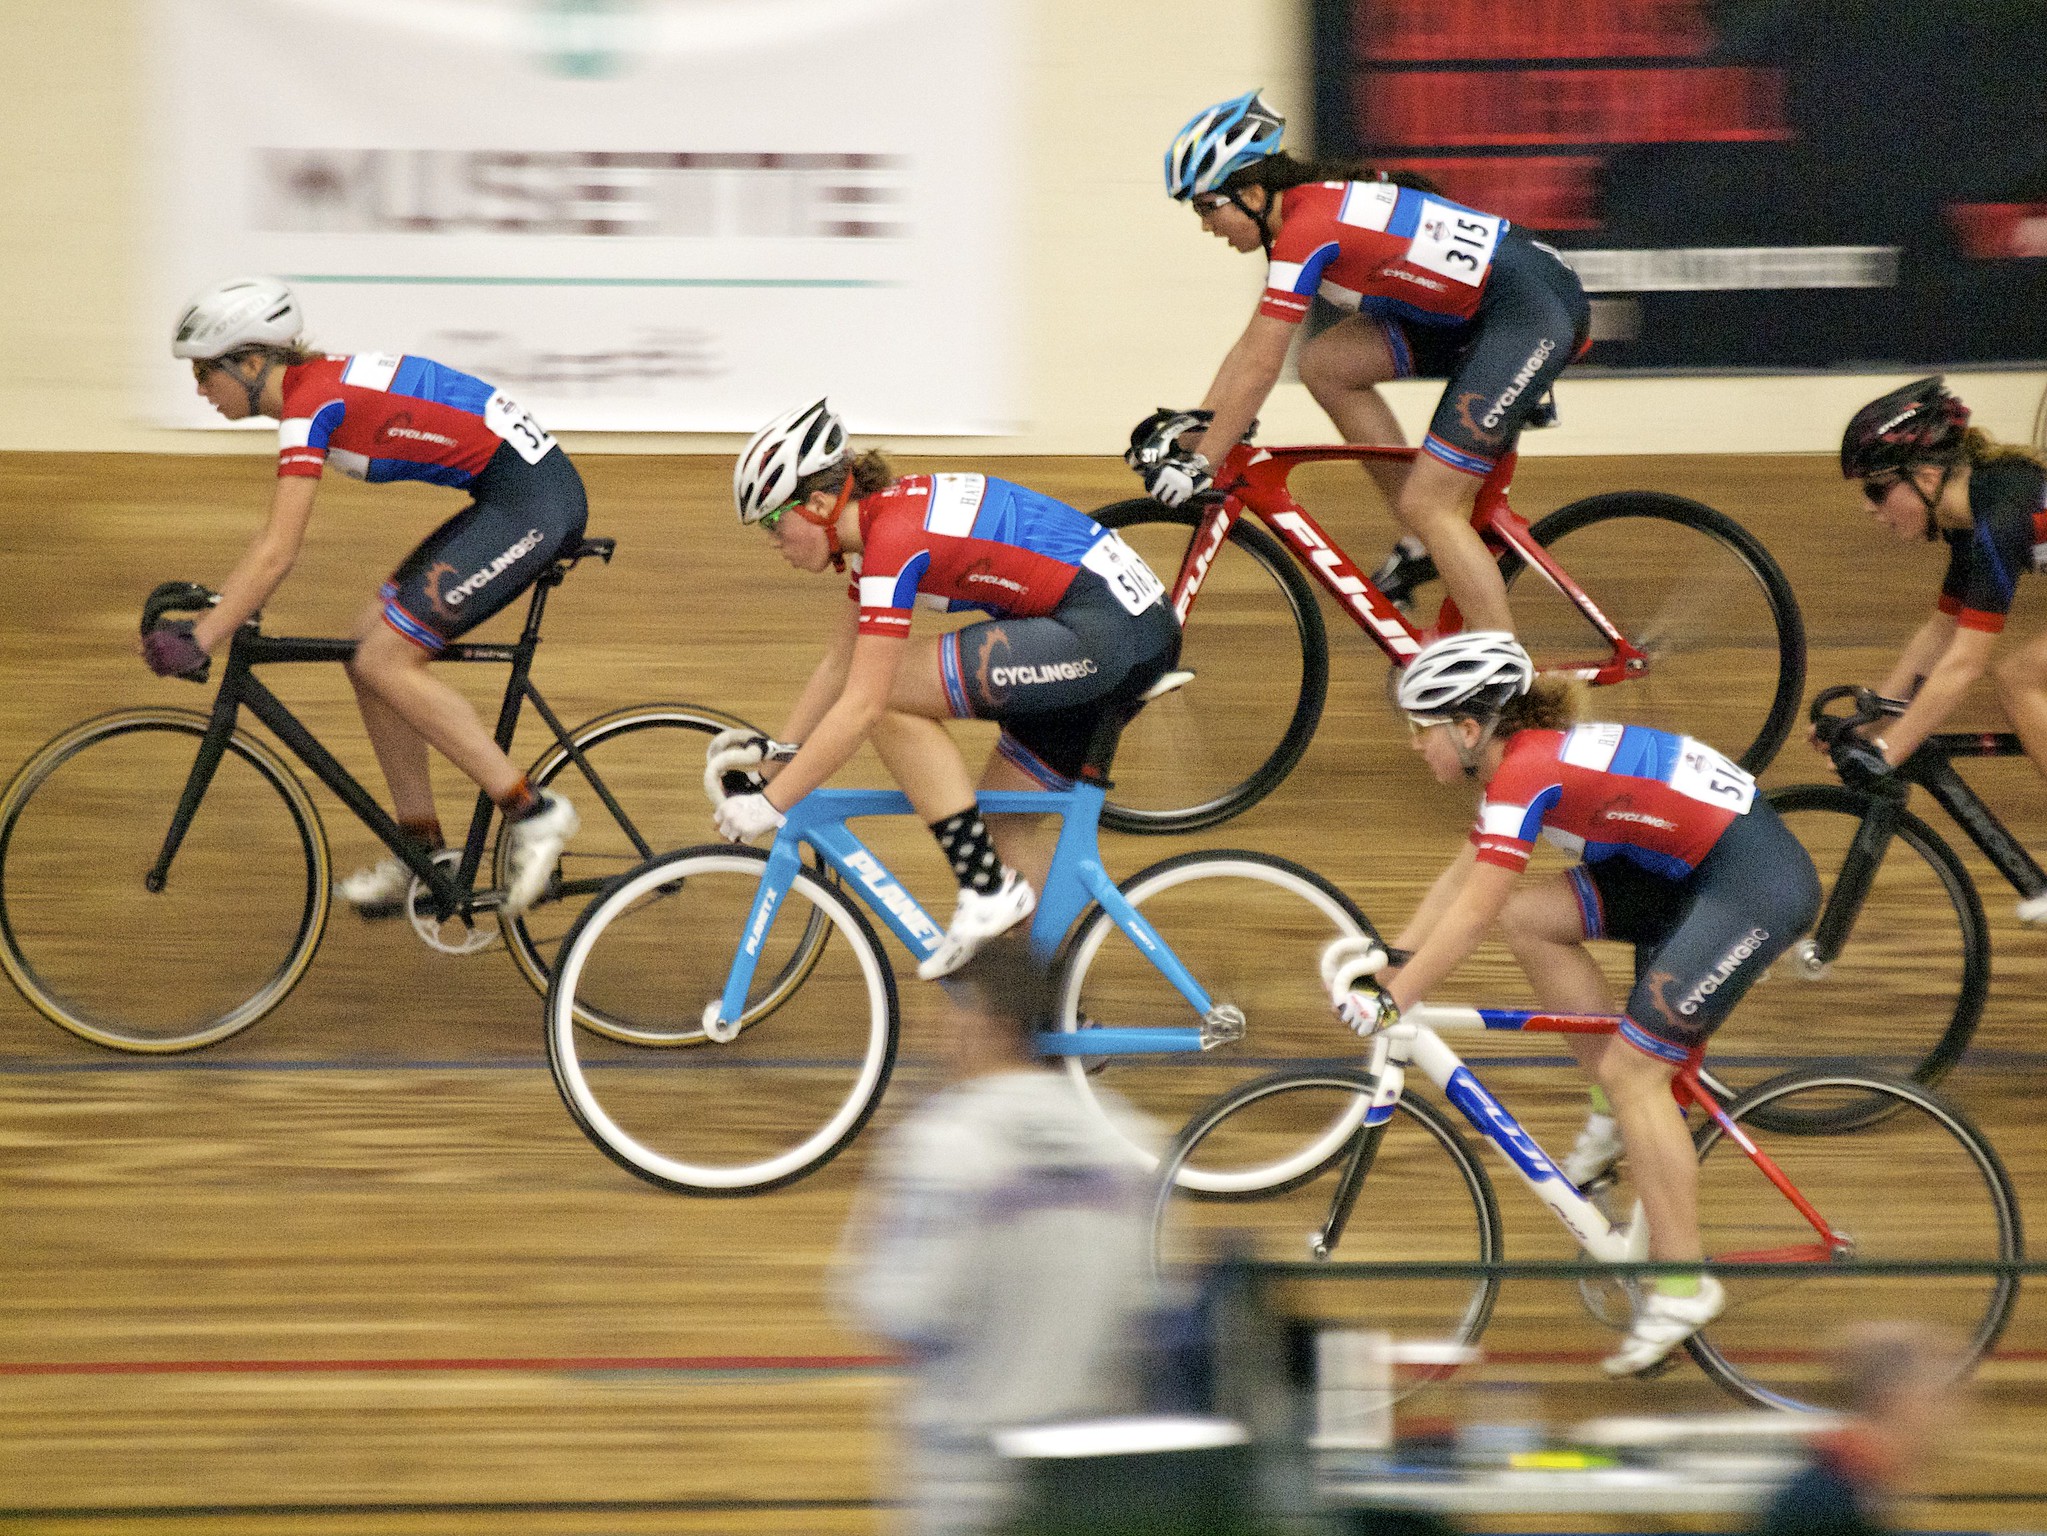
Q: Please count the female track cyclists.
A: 5